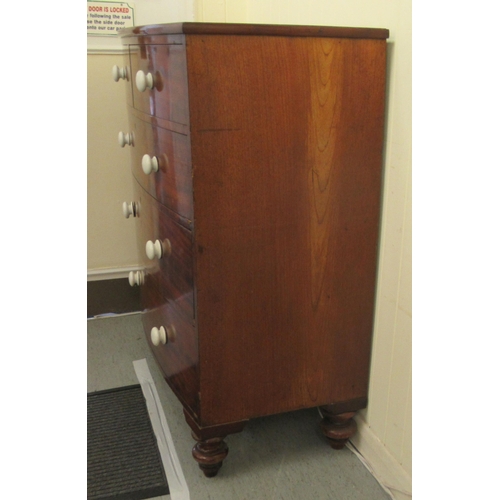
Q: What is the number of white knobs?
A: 8